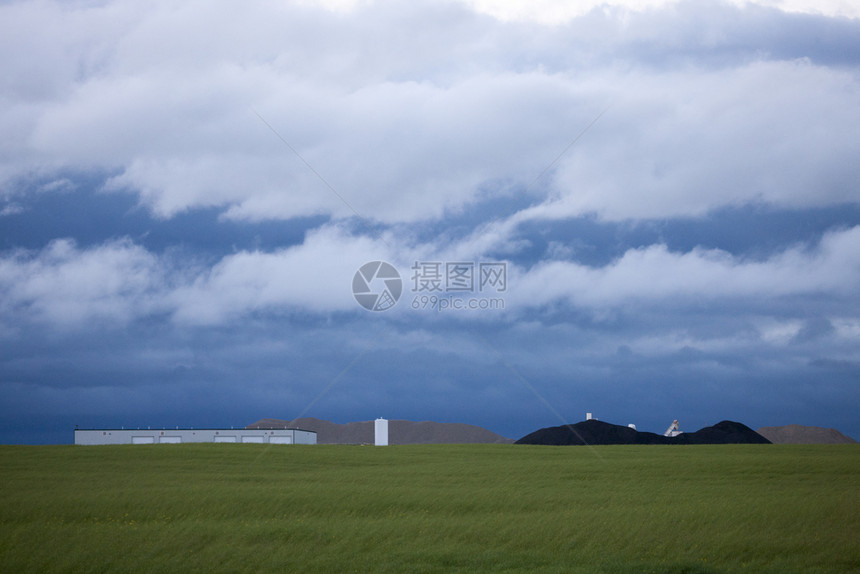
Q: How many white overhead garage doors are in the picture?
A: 5